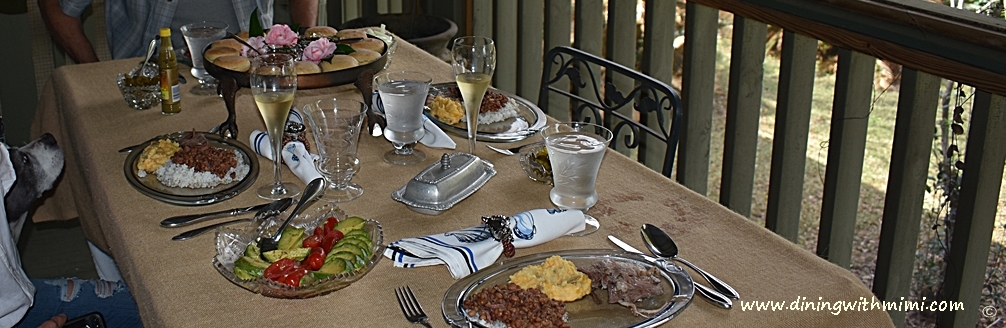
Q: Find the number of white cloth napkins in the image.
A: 3